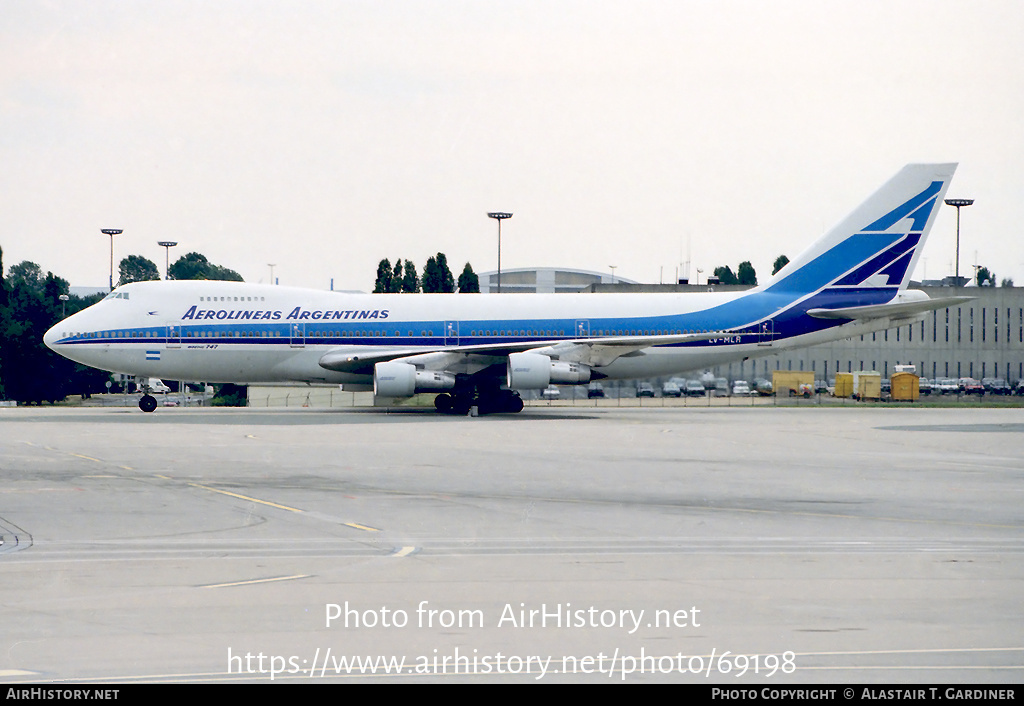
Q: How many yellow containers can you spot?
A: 4